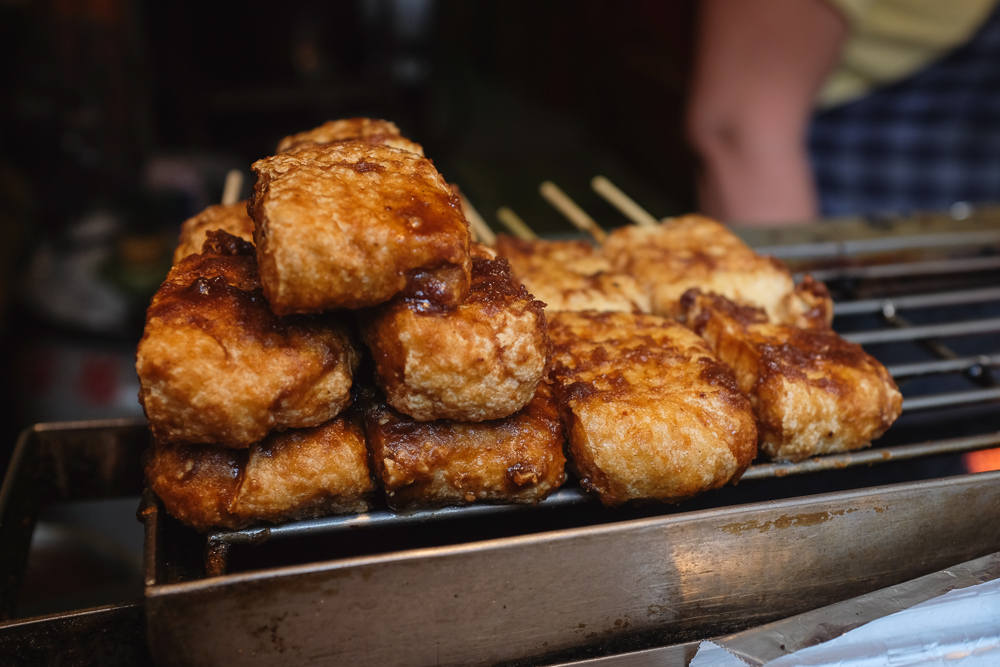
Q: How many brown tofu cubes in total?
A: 11